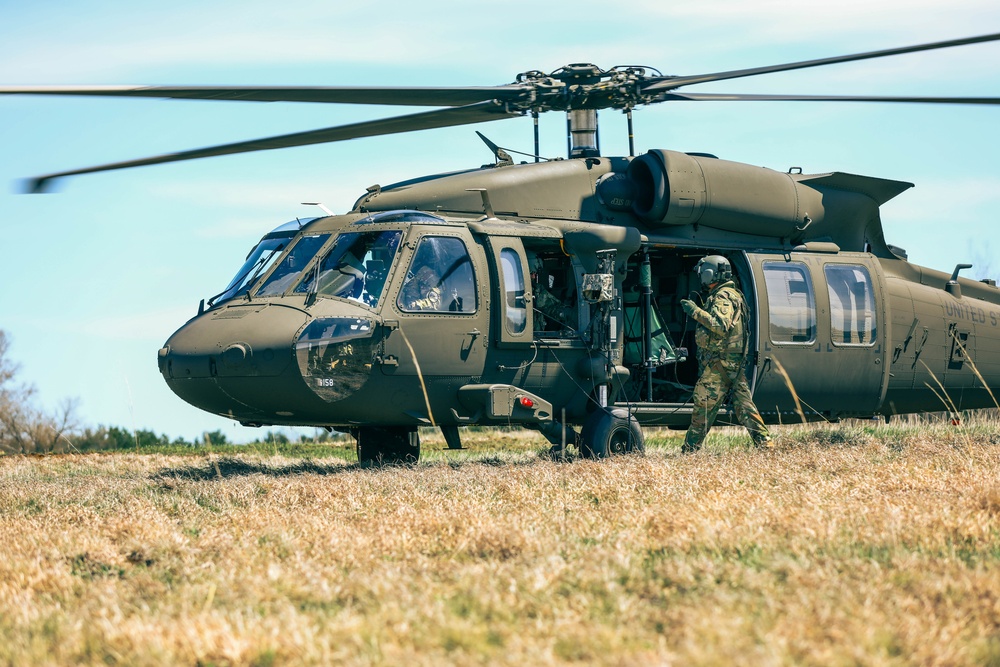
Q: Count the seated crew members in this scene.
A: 1